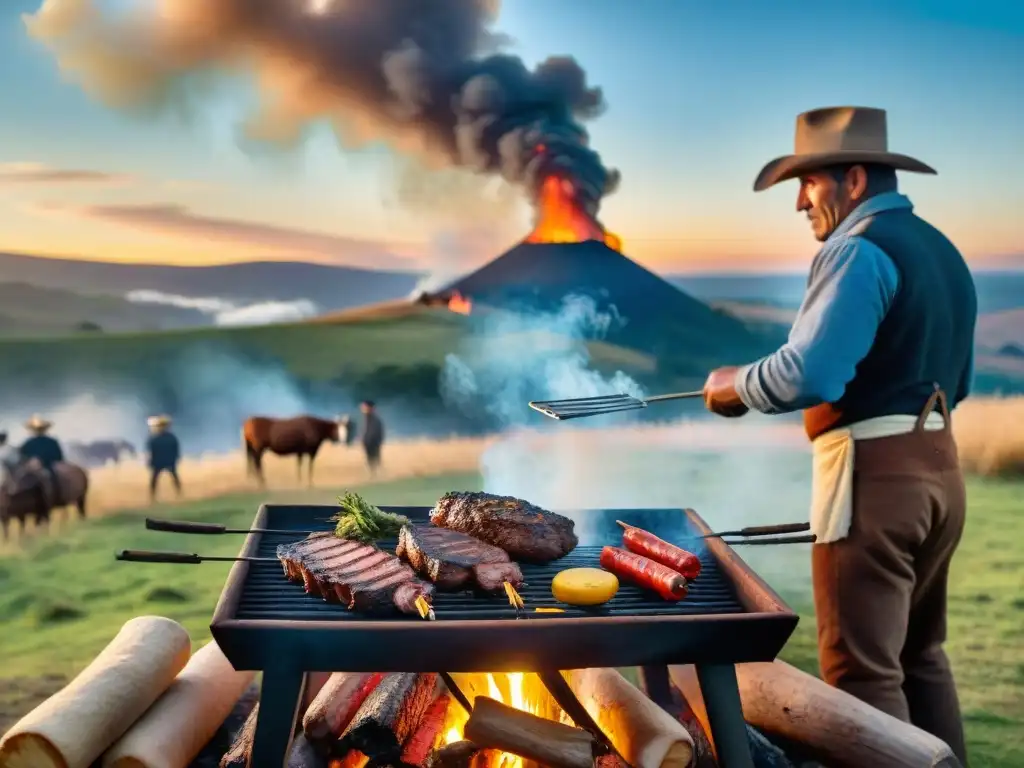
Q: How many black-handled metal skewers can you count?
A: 4